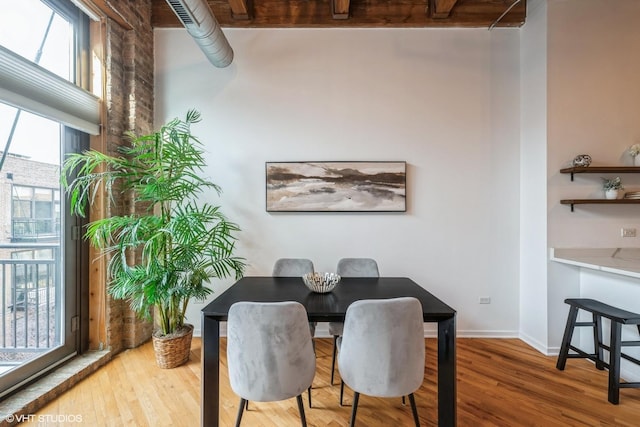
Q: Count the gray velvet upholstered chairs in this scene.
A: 4